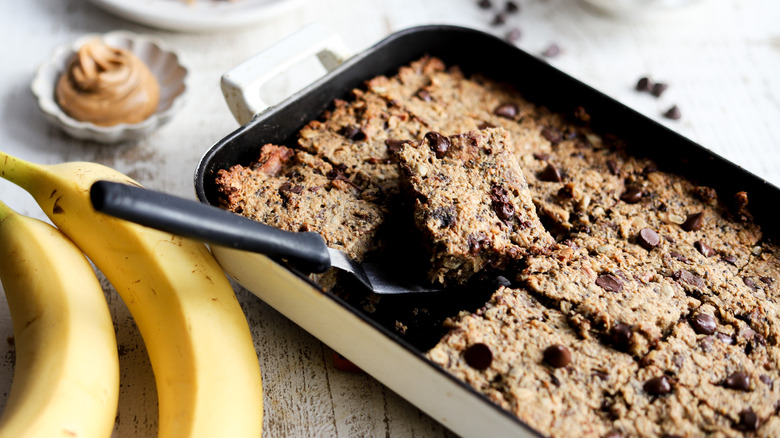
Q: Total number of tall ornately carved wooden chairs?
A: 0